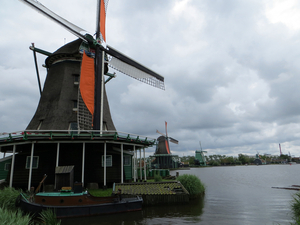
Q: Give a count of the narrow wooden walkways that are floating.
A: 2